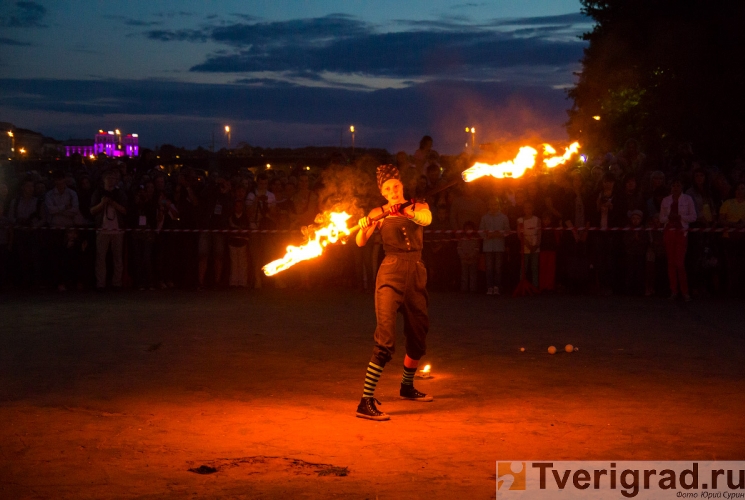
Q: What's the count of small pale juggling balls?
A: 3